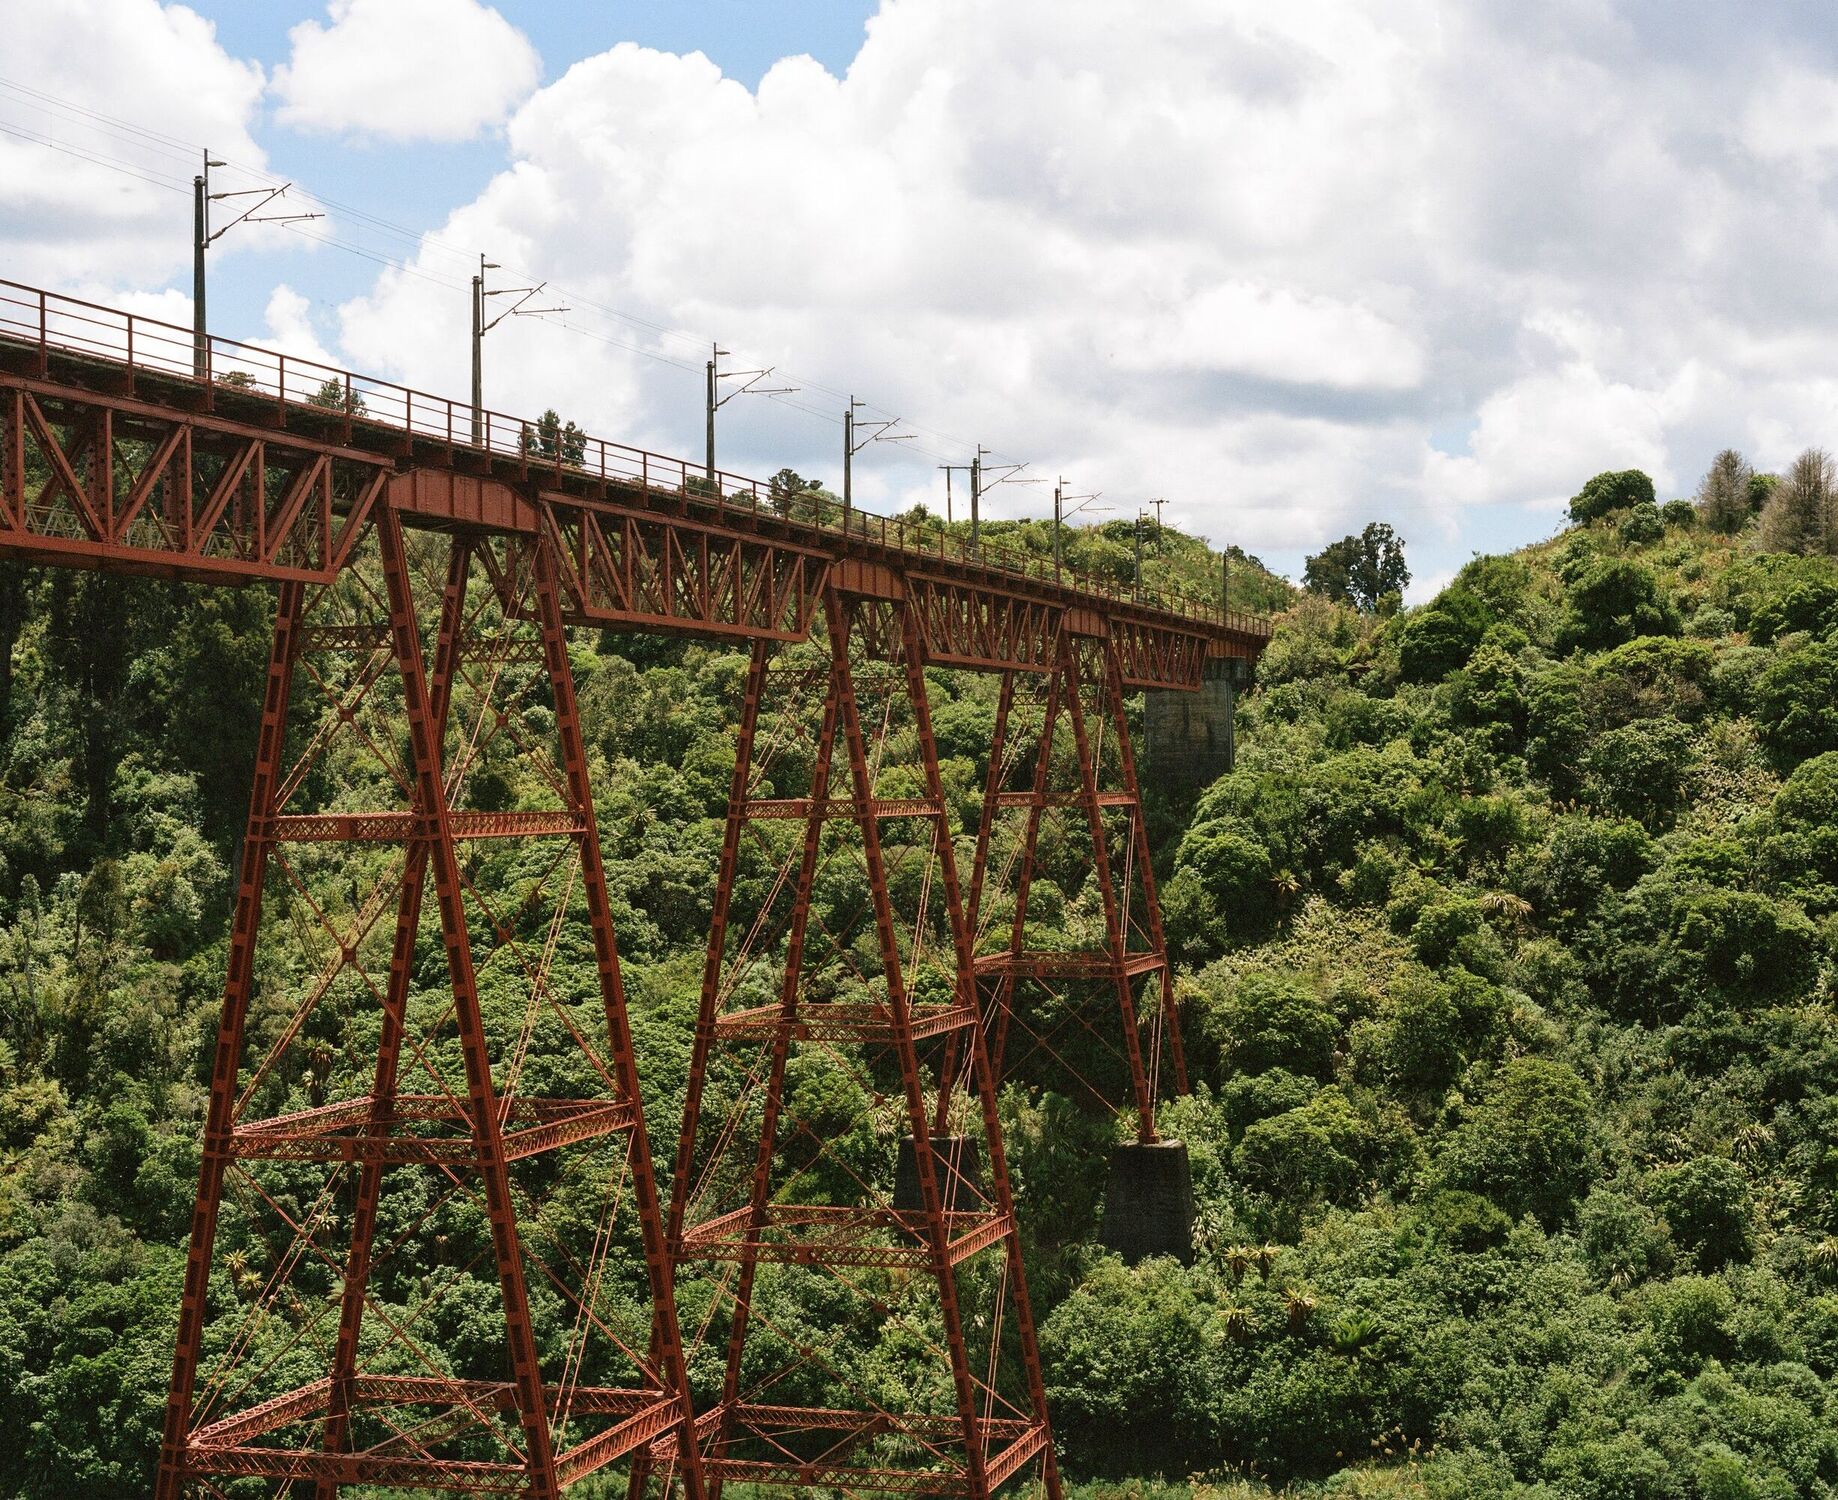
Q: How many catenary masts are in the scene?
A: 8